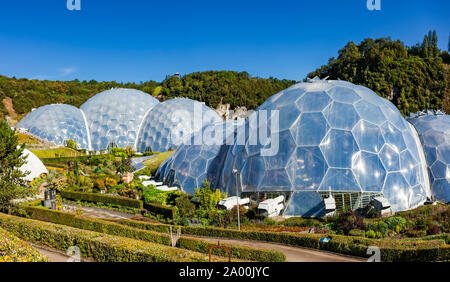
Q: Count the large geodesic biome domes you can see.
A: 6